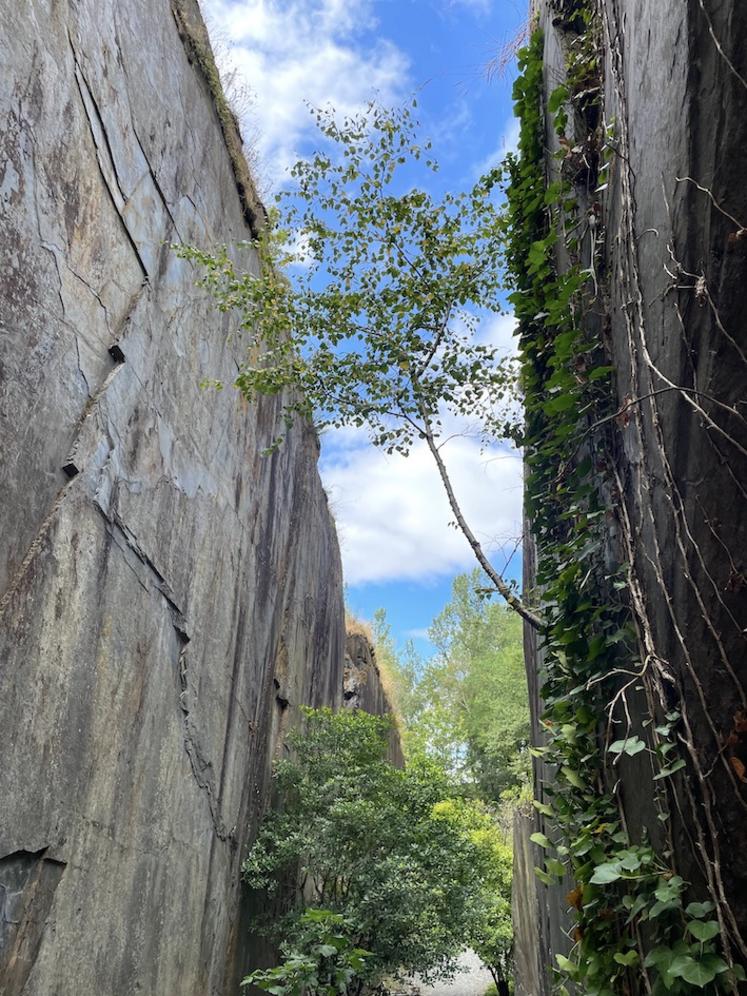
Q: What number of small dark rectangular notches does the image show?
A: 2